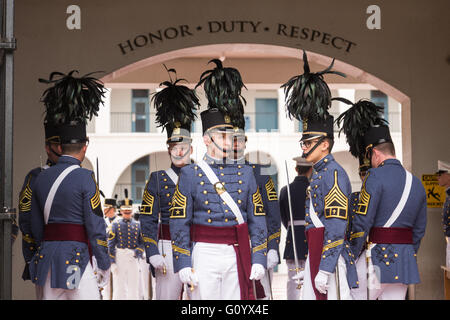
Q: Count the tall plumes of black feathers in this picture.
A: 5